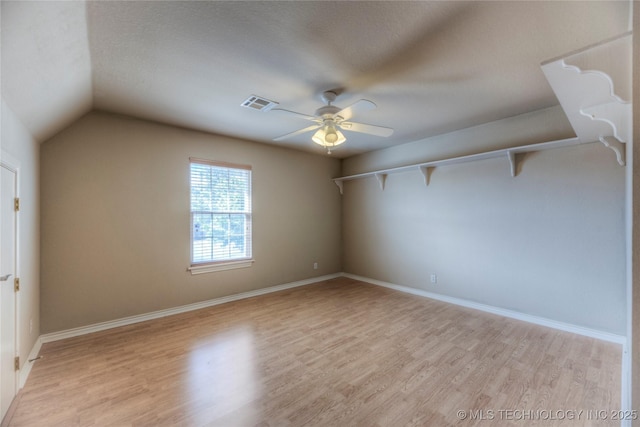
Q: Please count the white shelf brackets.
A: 7